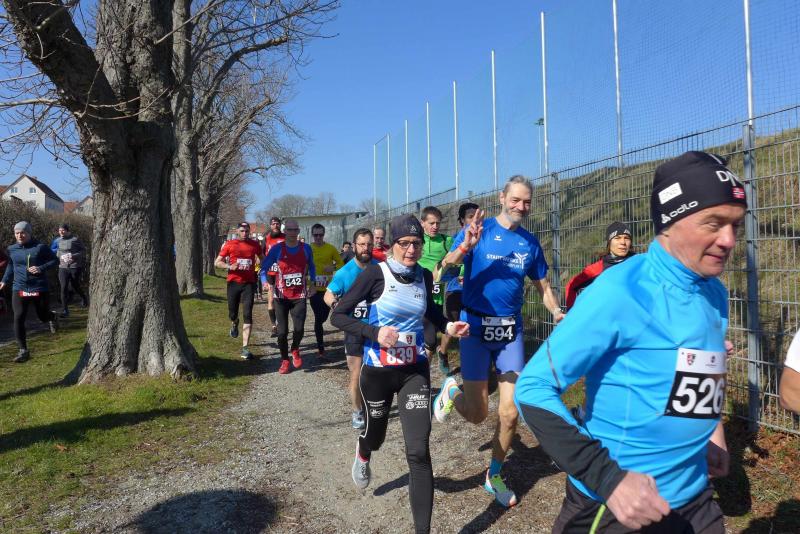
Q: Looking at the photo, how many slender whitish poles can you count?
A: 9